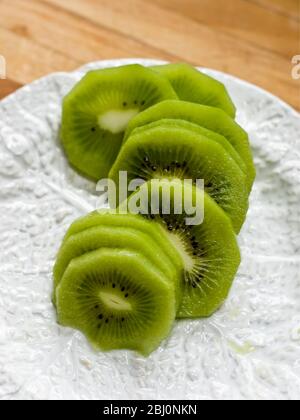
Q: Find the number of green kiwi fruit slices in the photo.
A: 9